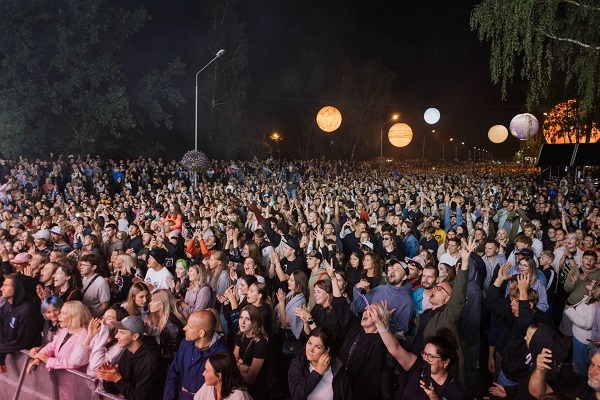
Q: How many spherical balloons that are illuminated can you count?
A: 6